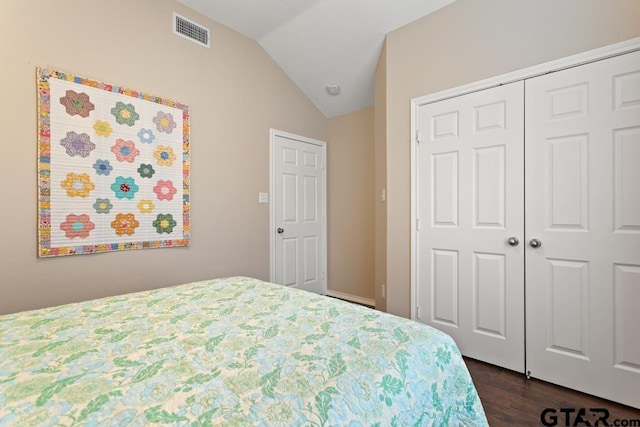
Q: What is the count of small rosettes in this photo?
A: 6